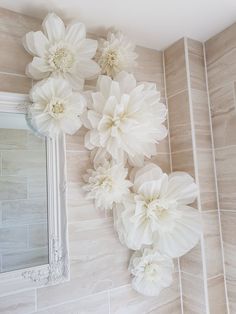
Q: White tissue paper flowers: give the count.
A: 7